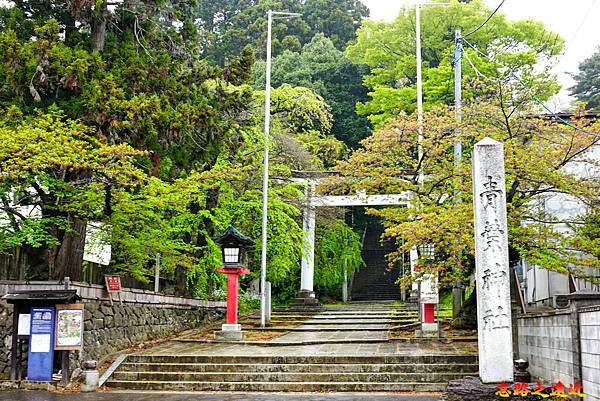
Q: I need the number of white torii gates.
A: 1